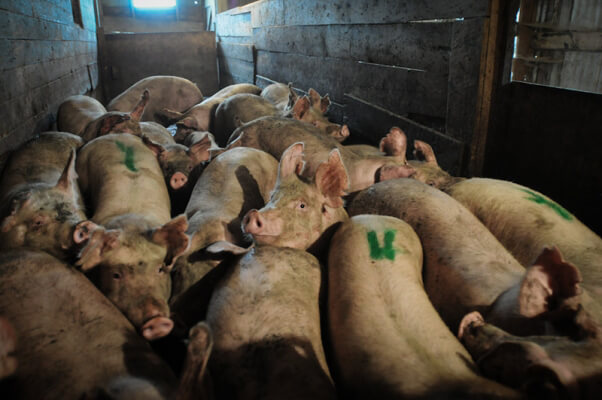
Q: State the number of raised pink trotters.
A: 0